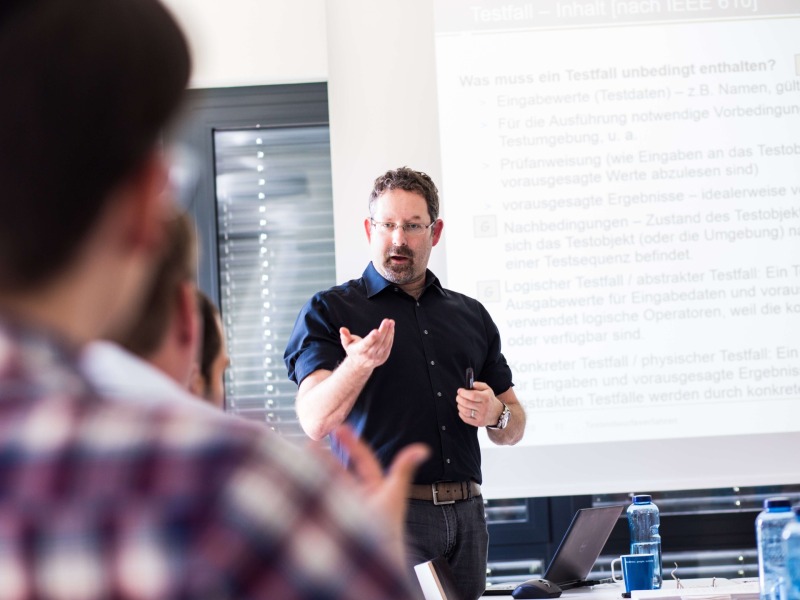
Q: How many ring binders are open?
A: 1